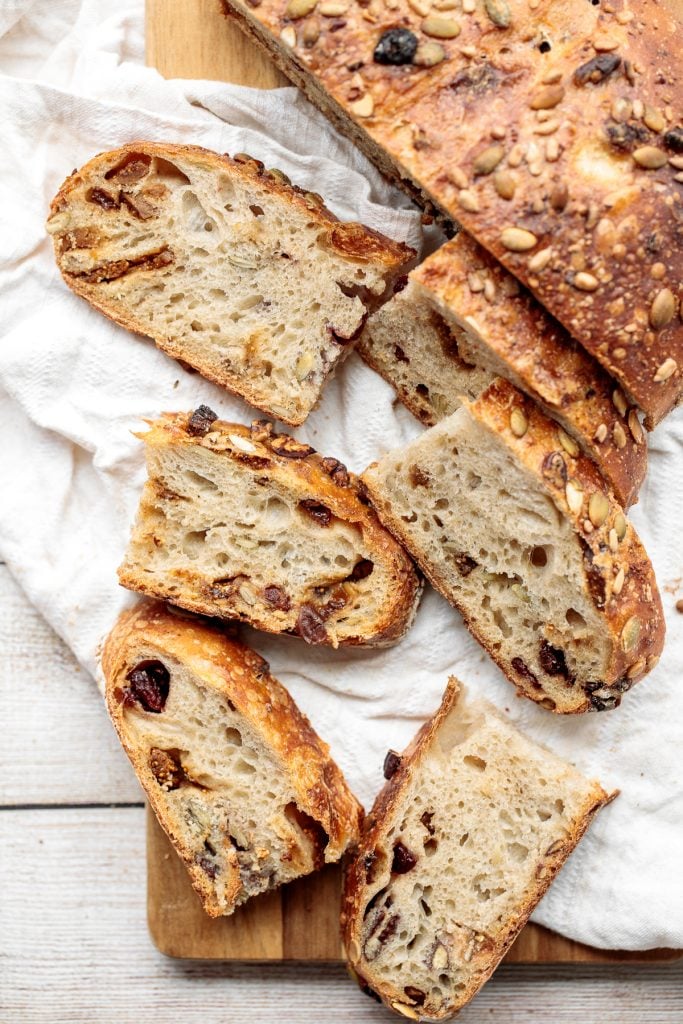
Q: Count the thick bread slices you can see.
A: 6